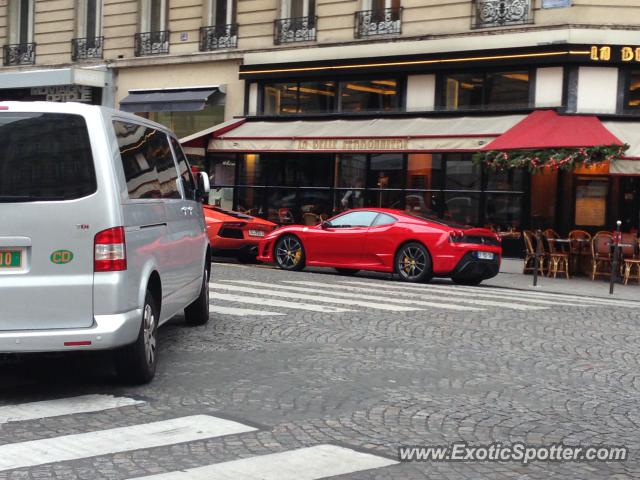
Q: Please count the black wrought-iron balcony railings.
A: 7